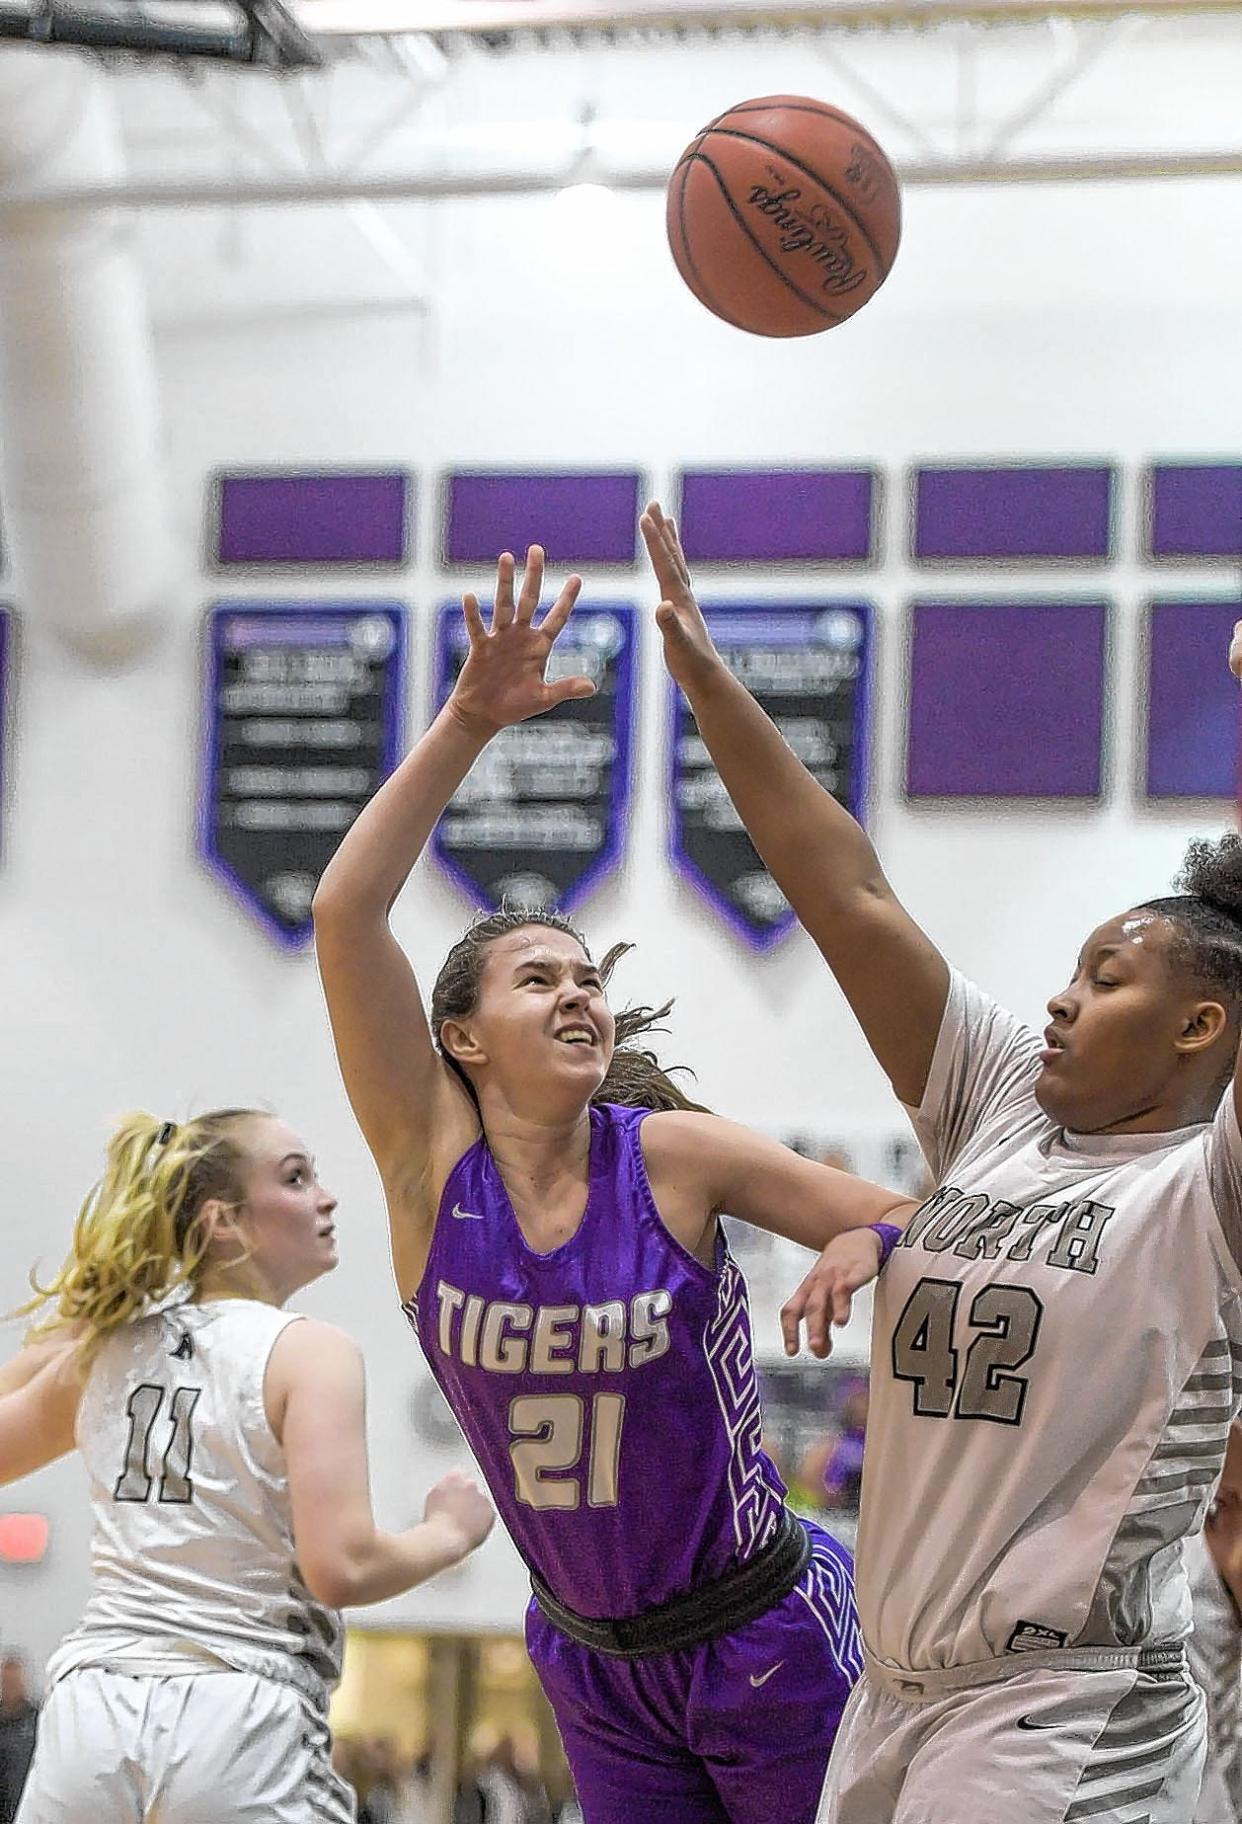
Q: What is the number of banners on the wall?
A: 3